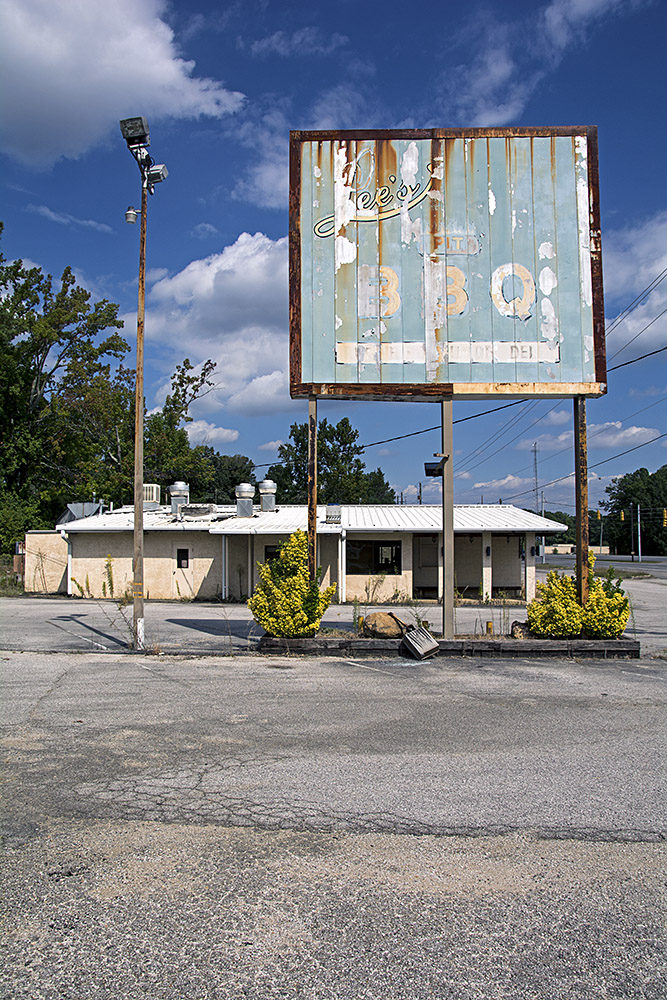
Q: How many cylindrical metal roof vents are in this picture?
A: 3